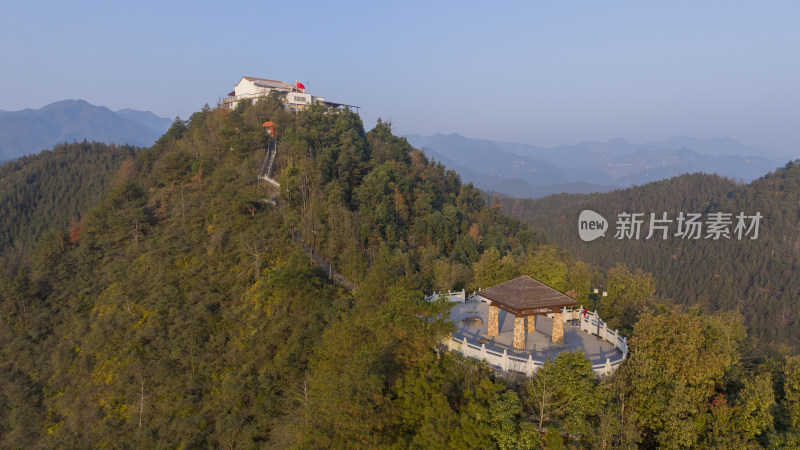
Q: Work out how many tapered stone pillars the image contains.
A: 4